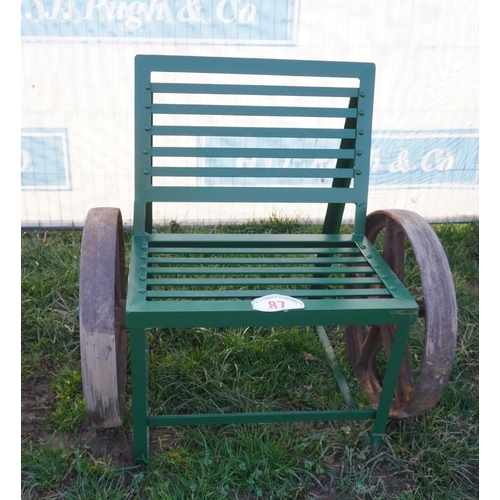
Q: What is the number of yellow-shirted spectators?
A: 0